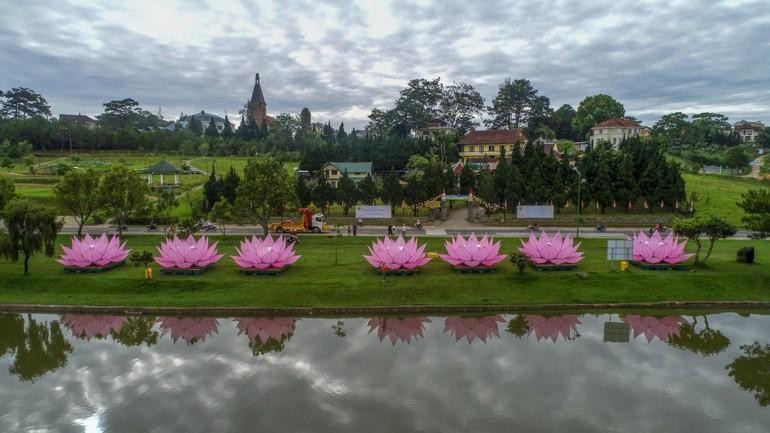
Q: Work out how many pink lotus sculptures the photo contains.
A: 7